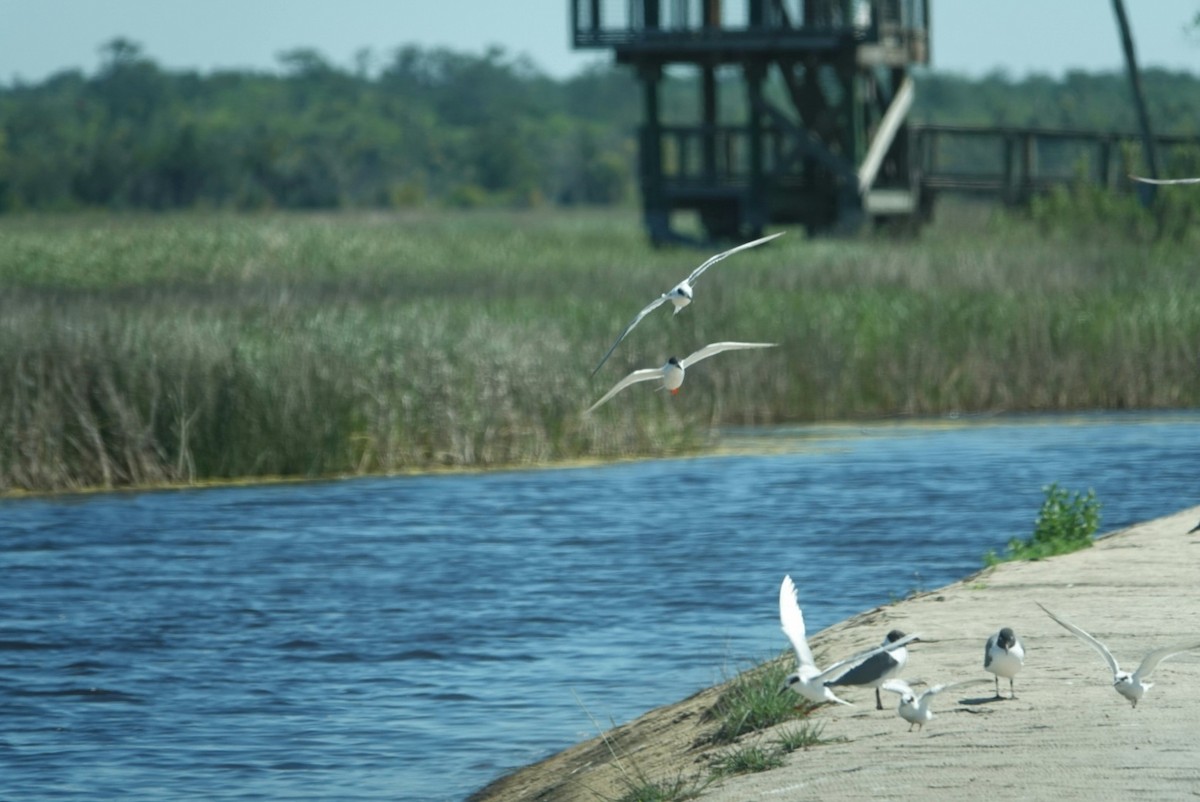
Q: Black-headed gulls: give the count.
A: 2